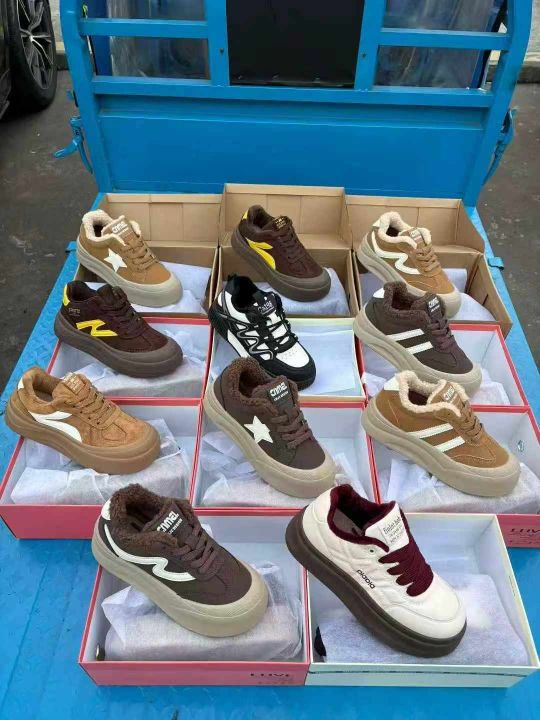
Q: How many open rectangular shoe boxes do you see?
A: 11